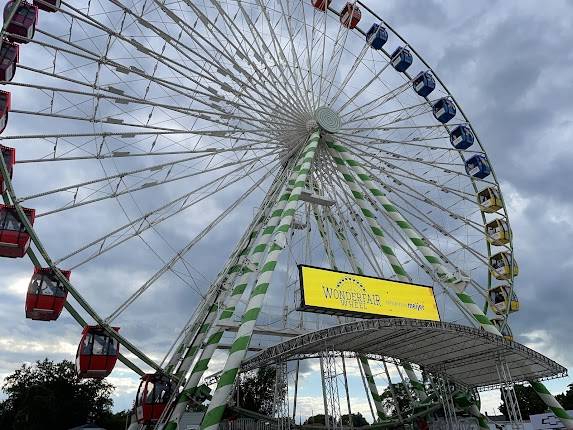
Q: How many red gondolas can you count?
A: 11